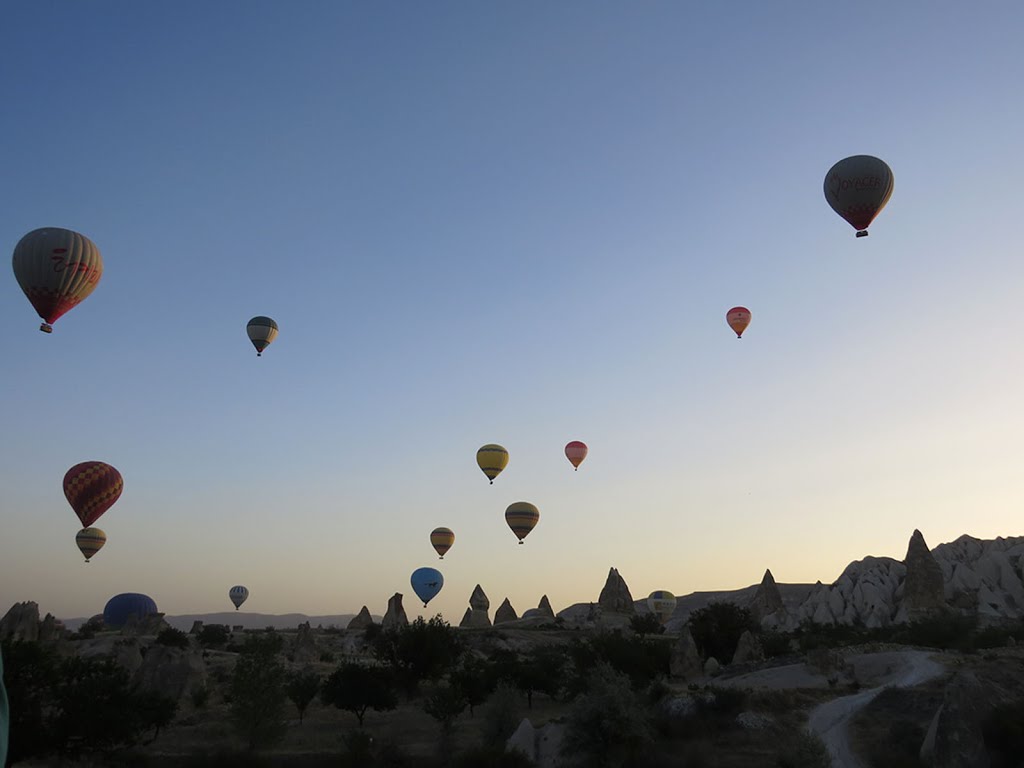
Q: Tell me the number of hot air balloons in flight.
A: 12